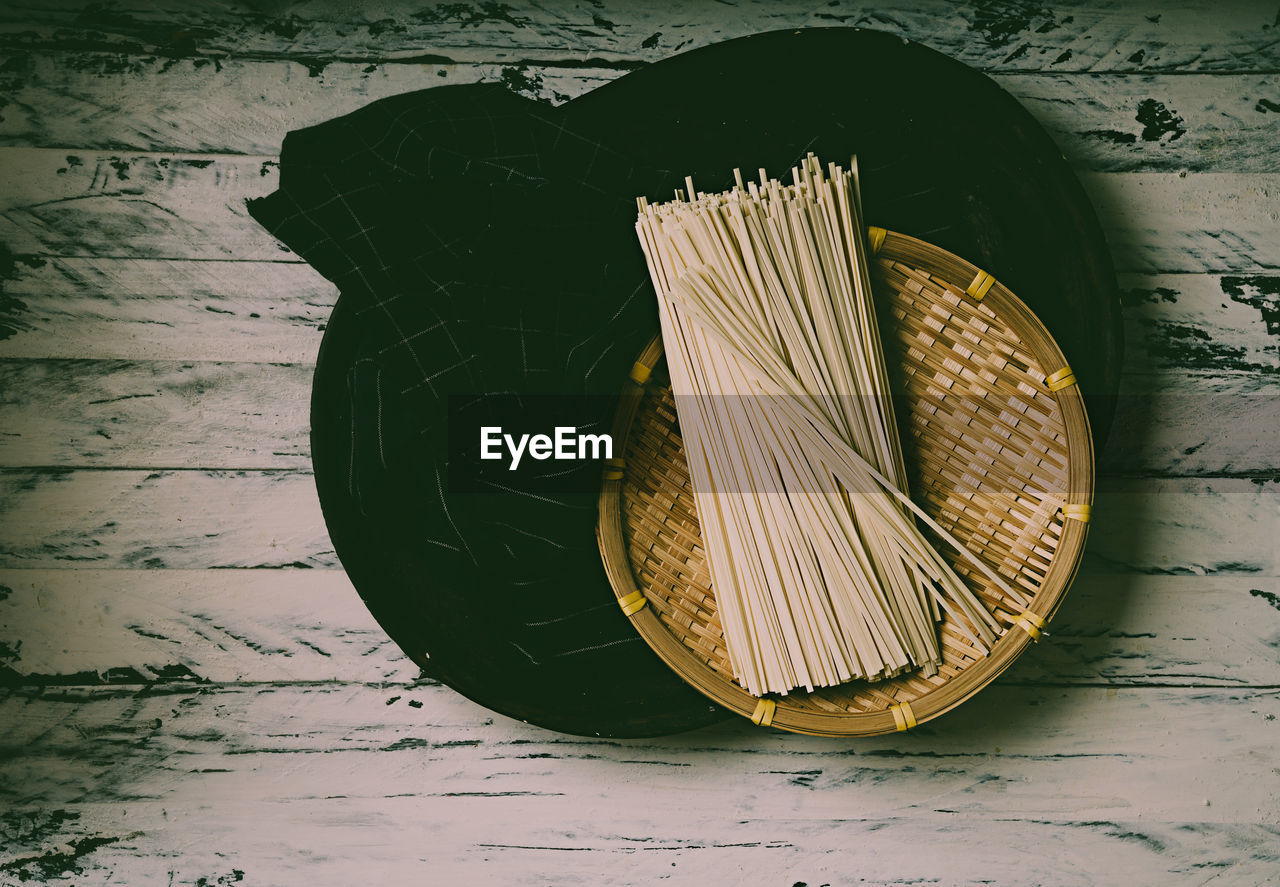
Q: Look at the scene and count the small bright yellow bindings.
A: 10